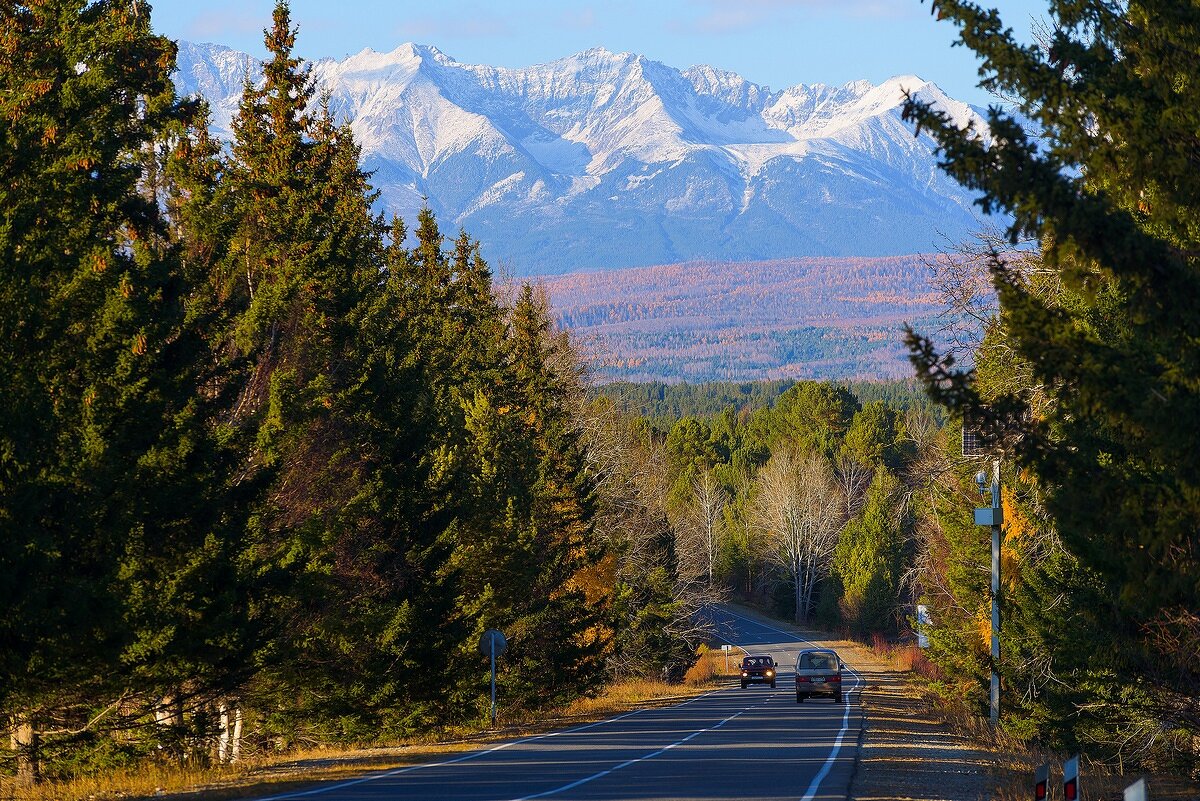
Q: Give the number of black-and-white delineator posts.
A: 3